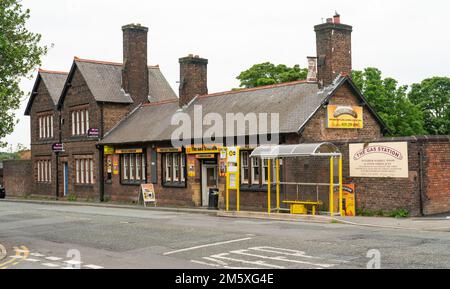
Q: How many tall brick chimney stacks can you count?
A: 3